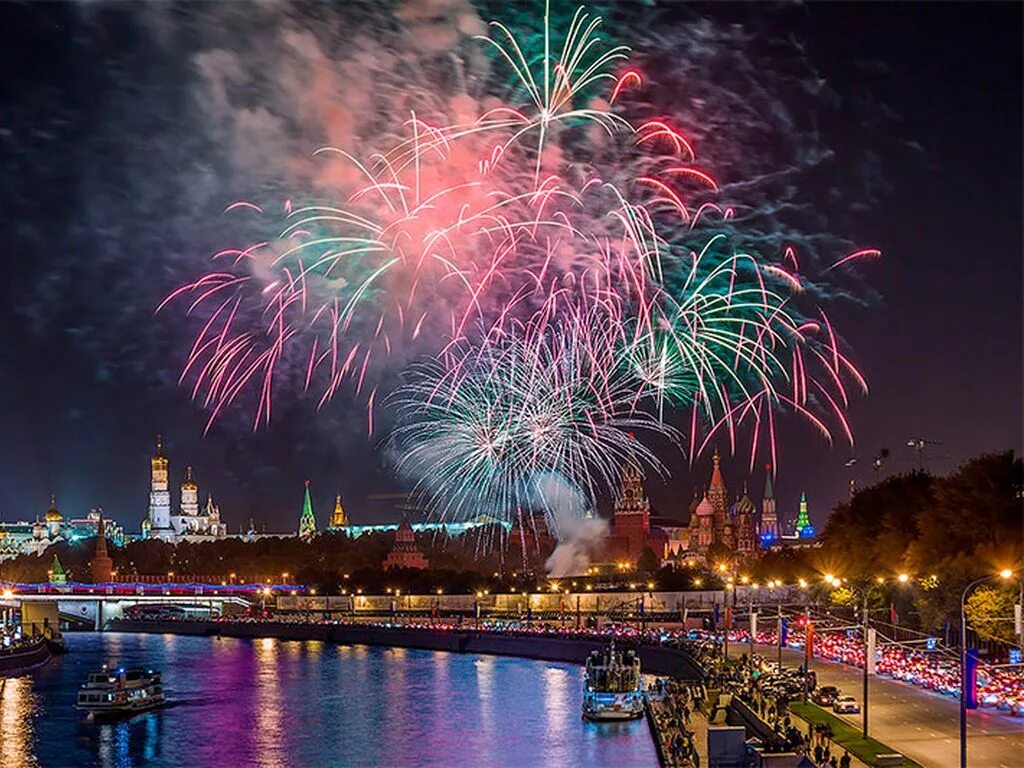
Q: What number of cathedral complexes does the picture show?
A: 2